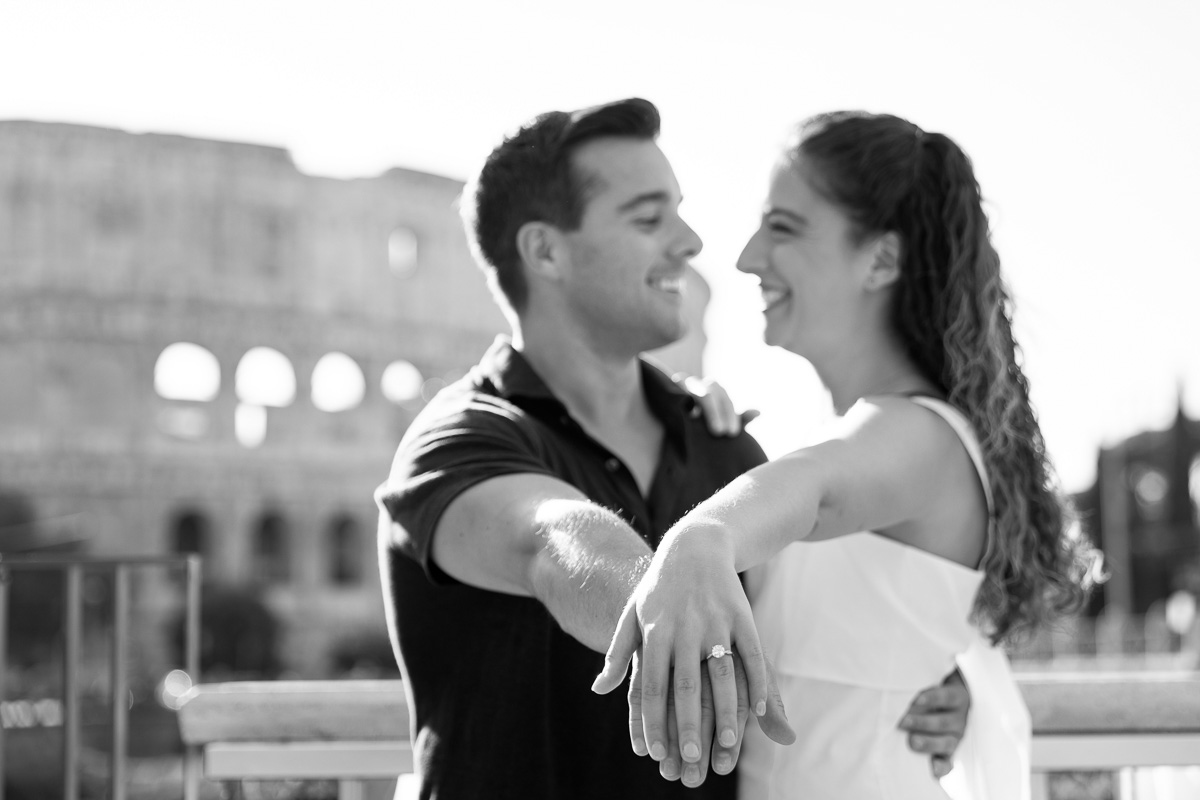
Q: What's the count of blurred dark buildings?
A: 1